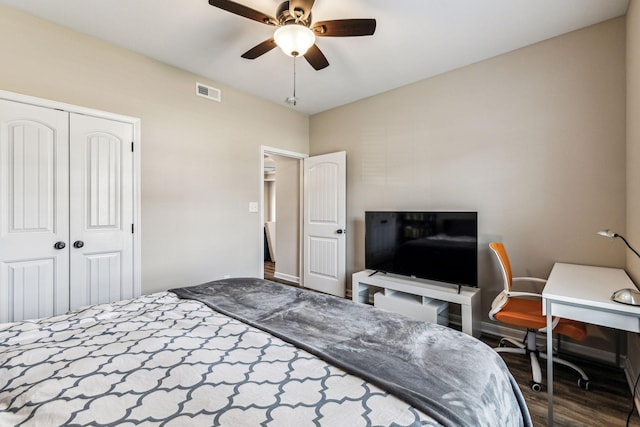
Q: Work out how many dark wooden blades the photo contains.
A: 5